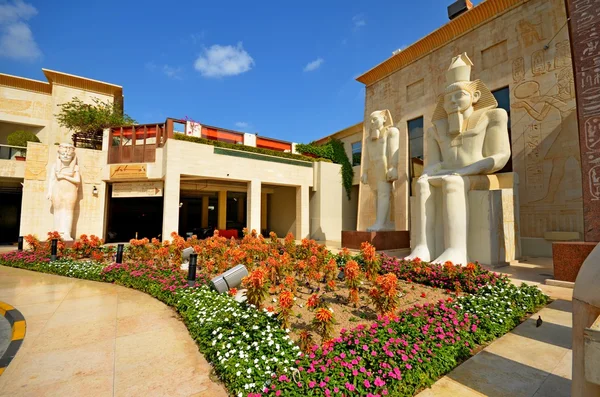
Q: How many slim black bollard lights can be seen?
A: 4